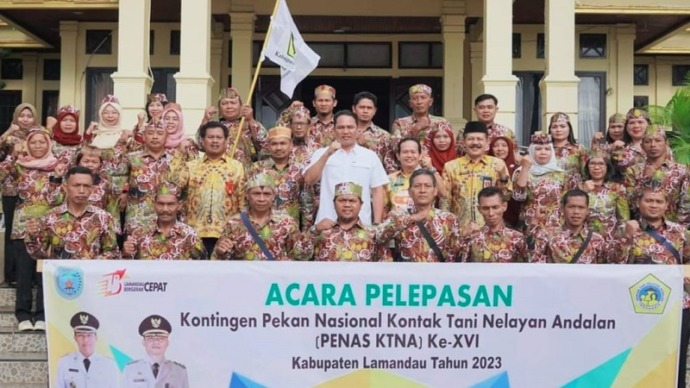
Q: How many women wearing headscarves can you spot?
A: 8